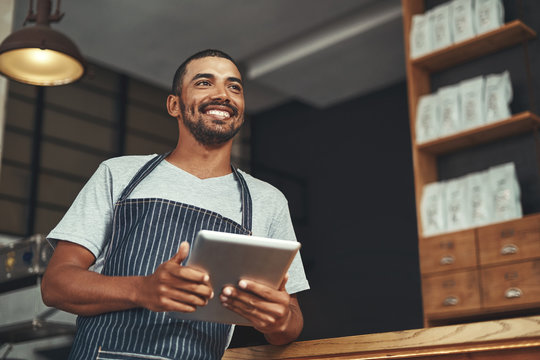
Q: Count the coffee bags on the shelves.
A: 12